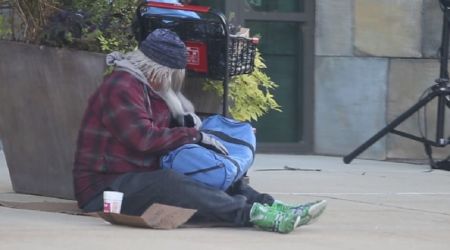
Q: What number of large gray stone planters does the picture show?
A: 1